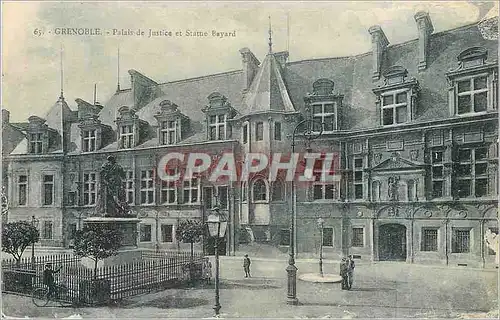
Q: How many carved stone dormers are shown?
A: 8